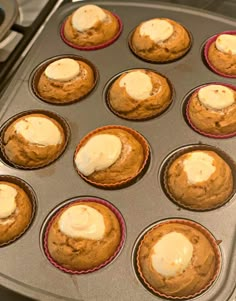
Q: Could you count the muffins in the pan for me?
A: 12